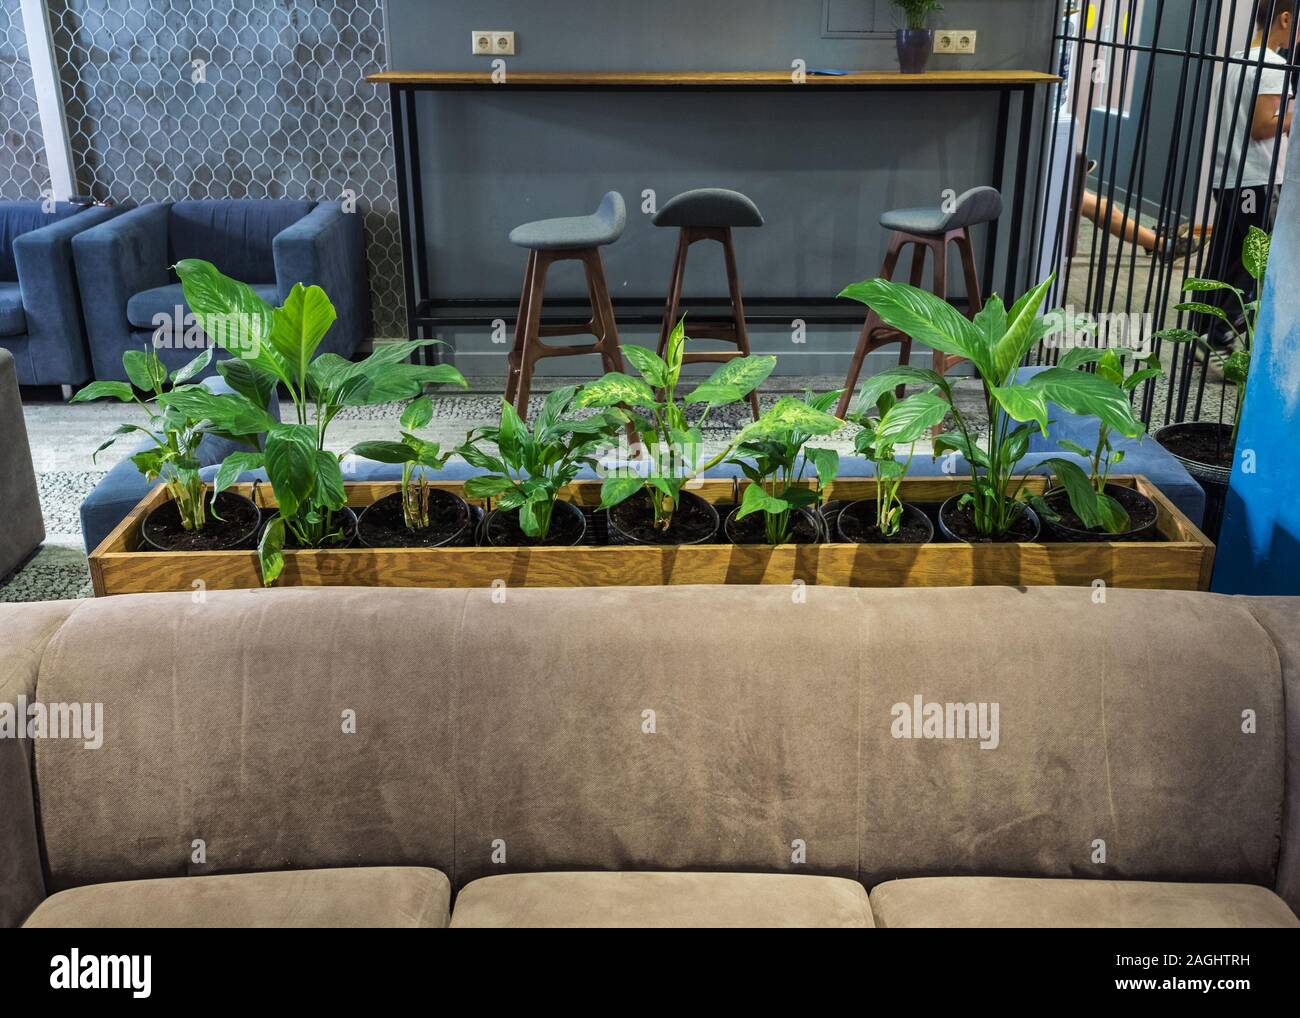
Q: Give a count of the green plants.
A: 11